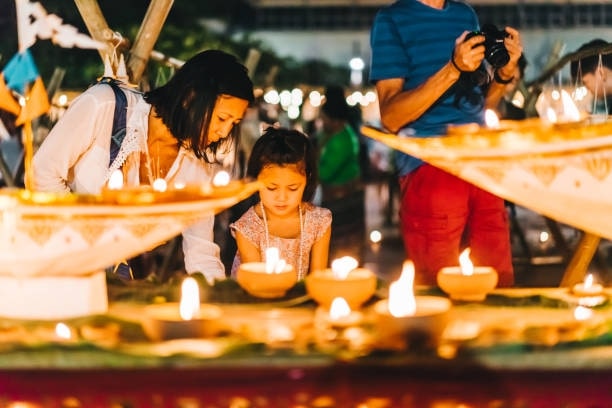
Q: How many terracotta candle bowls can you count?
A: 5